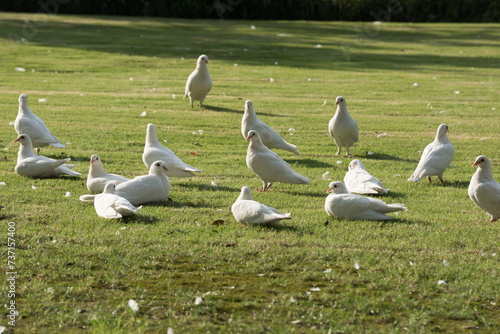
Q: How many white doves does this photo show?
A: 15